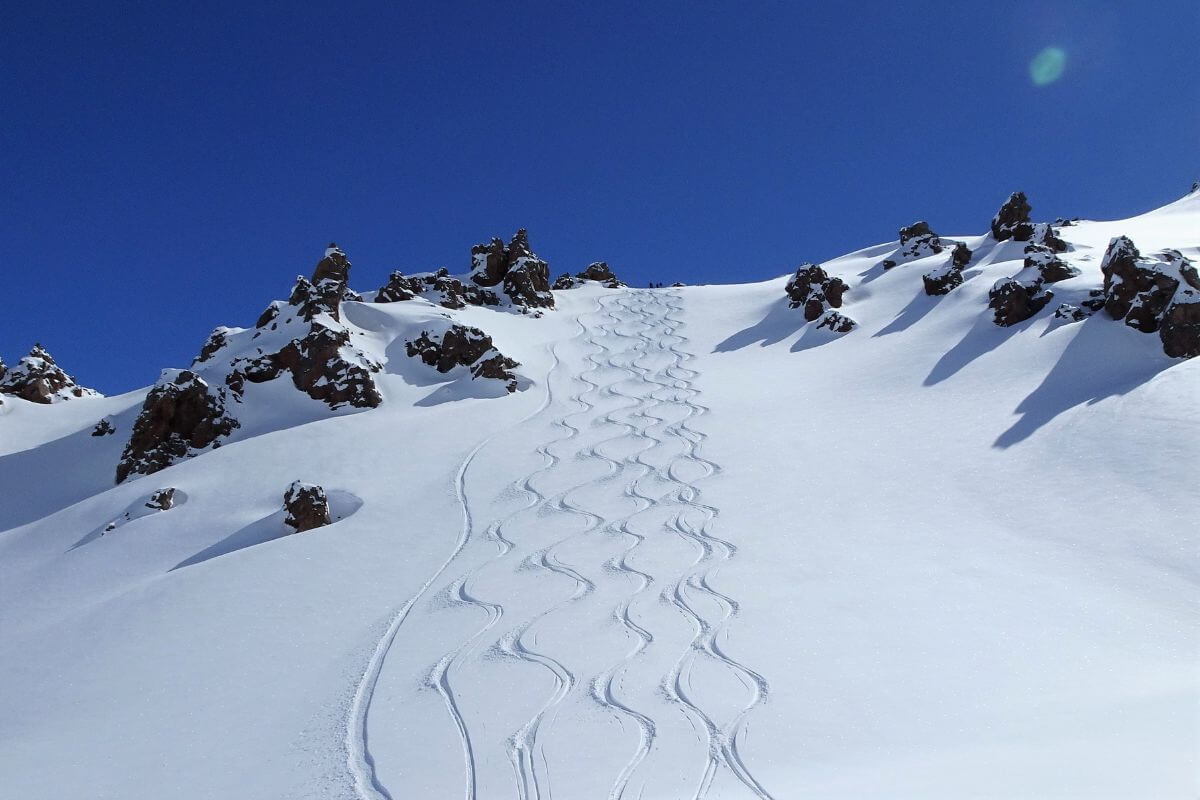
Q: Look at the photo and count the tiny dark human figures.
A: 3